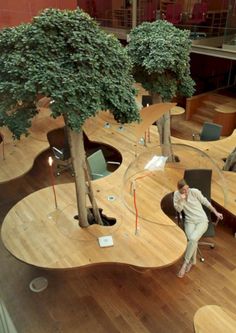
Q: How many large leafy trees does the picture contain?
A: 2